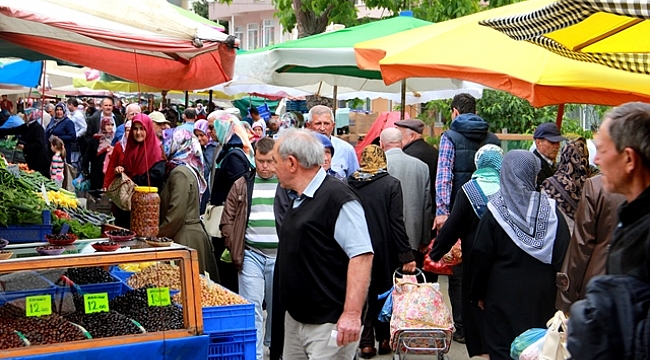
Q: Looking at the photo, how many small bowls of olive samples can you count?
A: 7